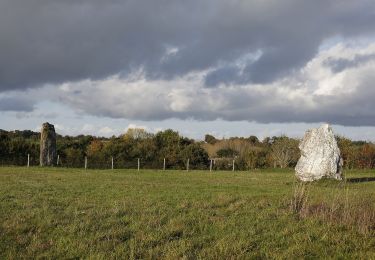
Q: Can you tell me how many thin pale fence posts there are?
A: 9